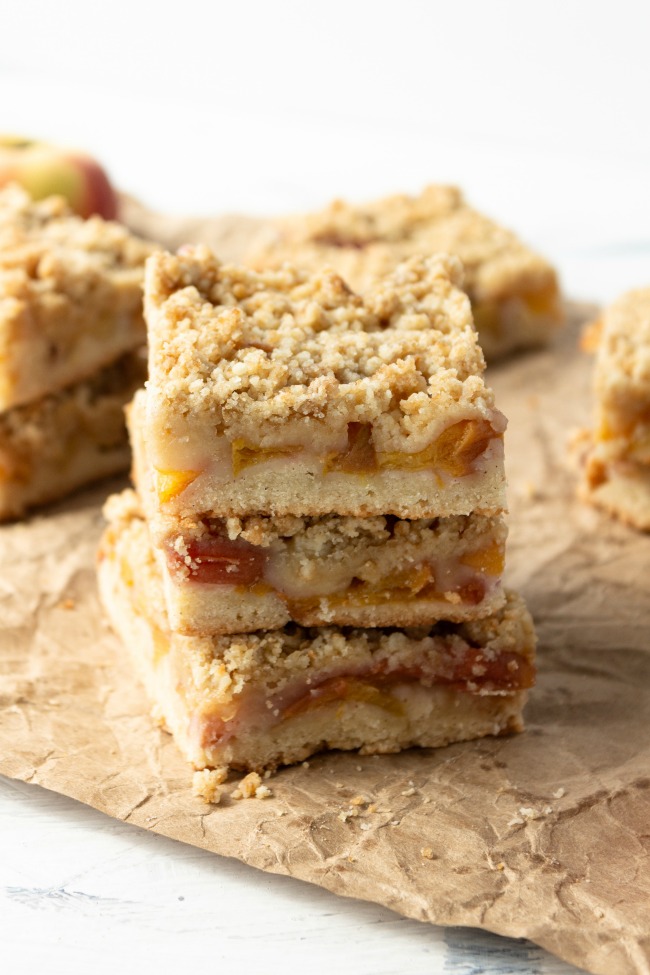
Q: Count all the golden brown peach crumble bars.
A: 8